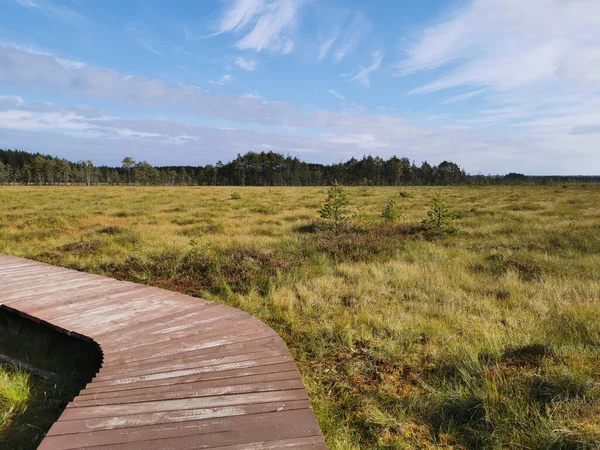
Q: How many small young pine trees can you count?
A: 3